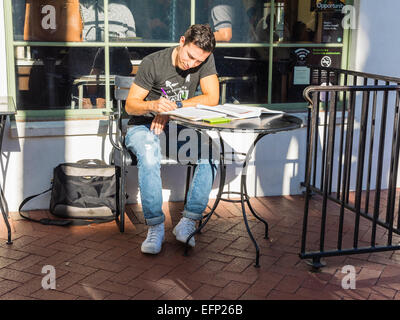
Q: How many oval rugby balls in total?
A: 0